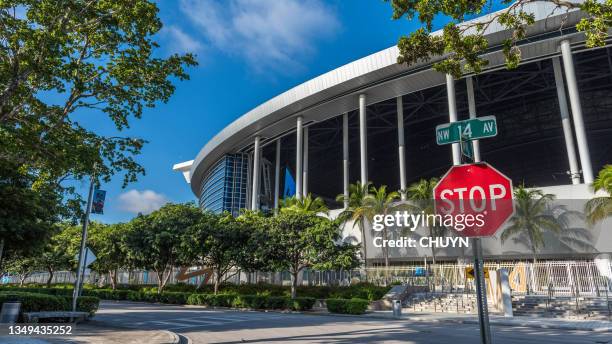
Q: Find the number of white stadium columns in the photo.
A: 11